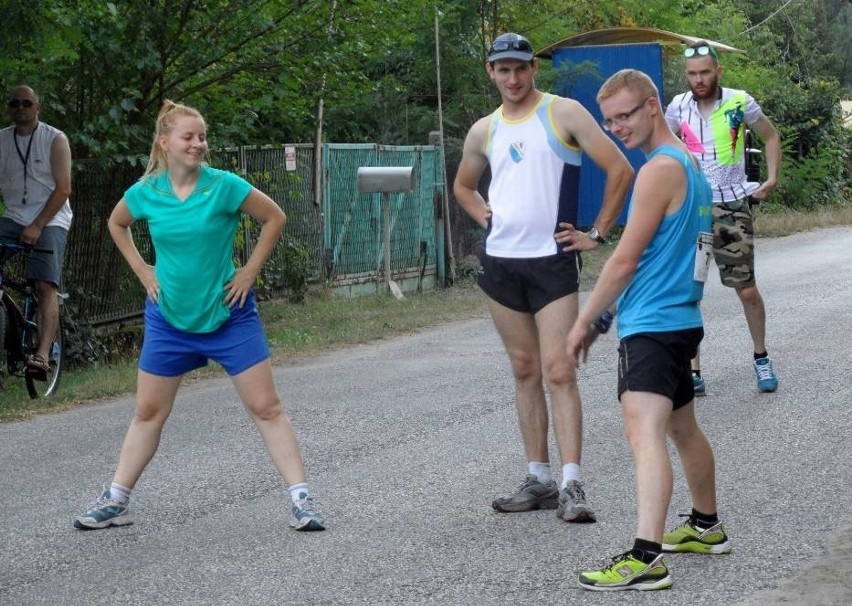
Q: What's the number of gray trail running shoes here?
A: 2